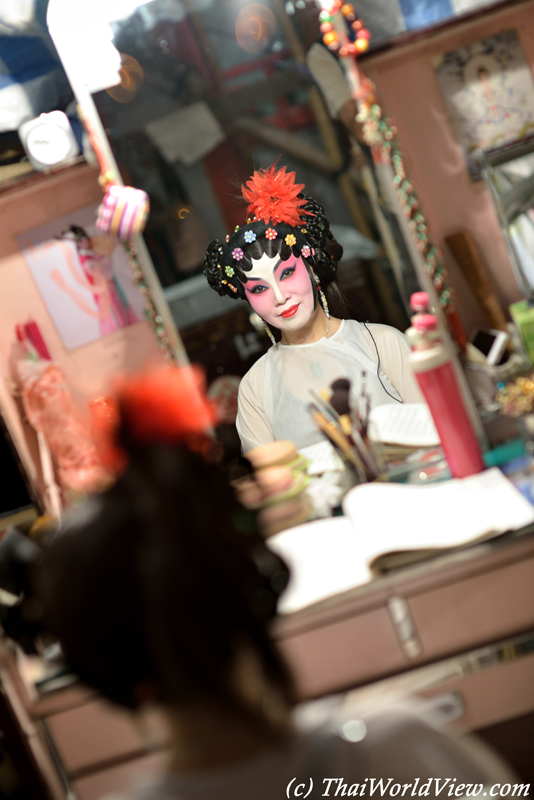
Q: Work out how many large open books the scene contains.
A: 1